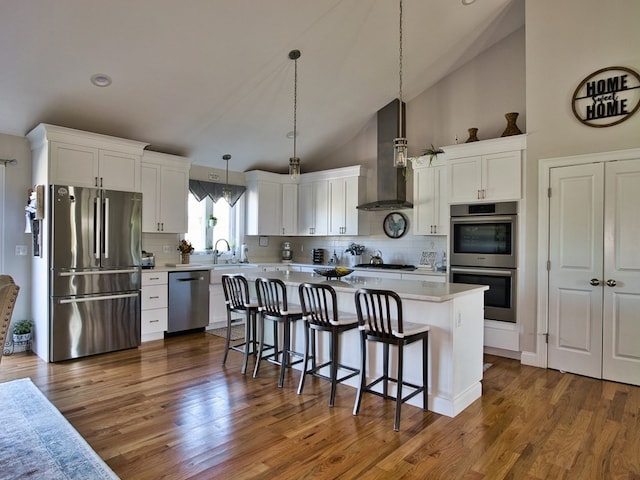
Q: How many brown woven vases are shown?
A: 2